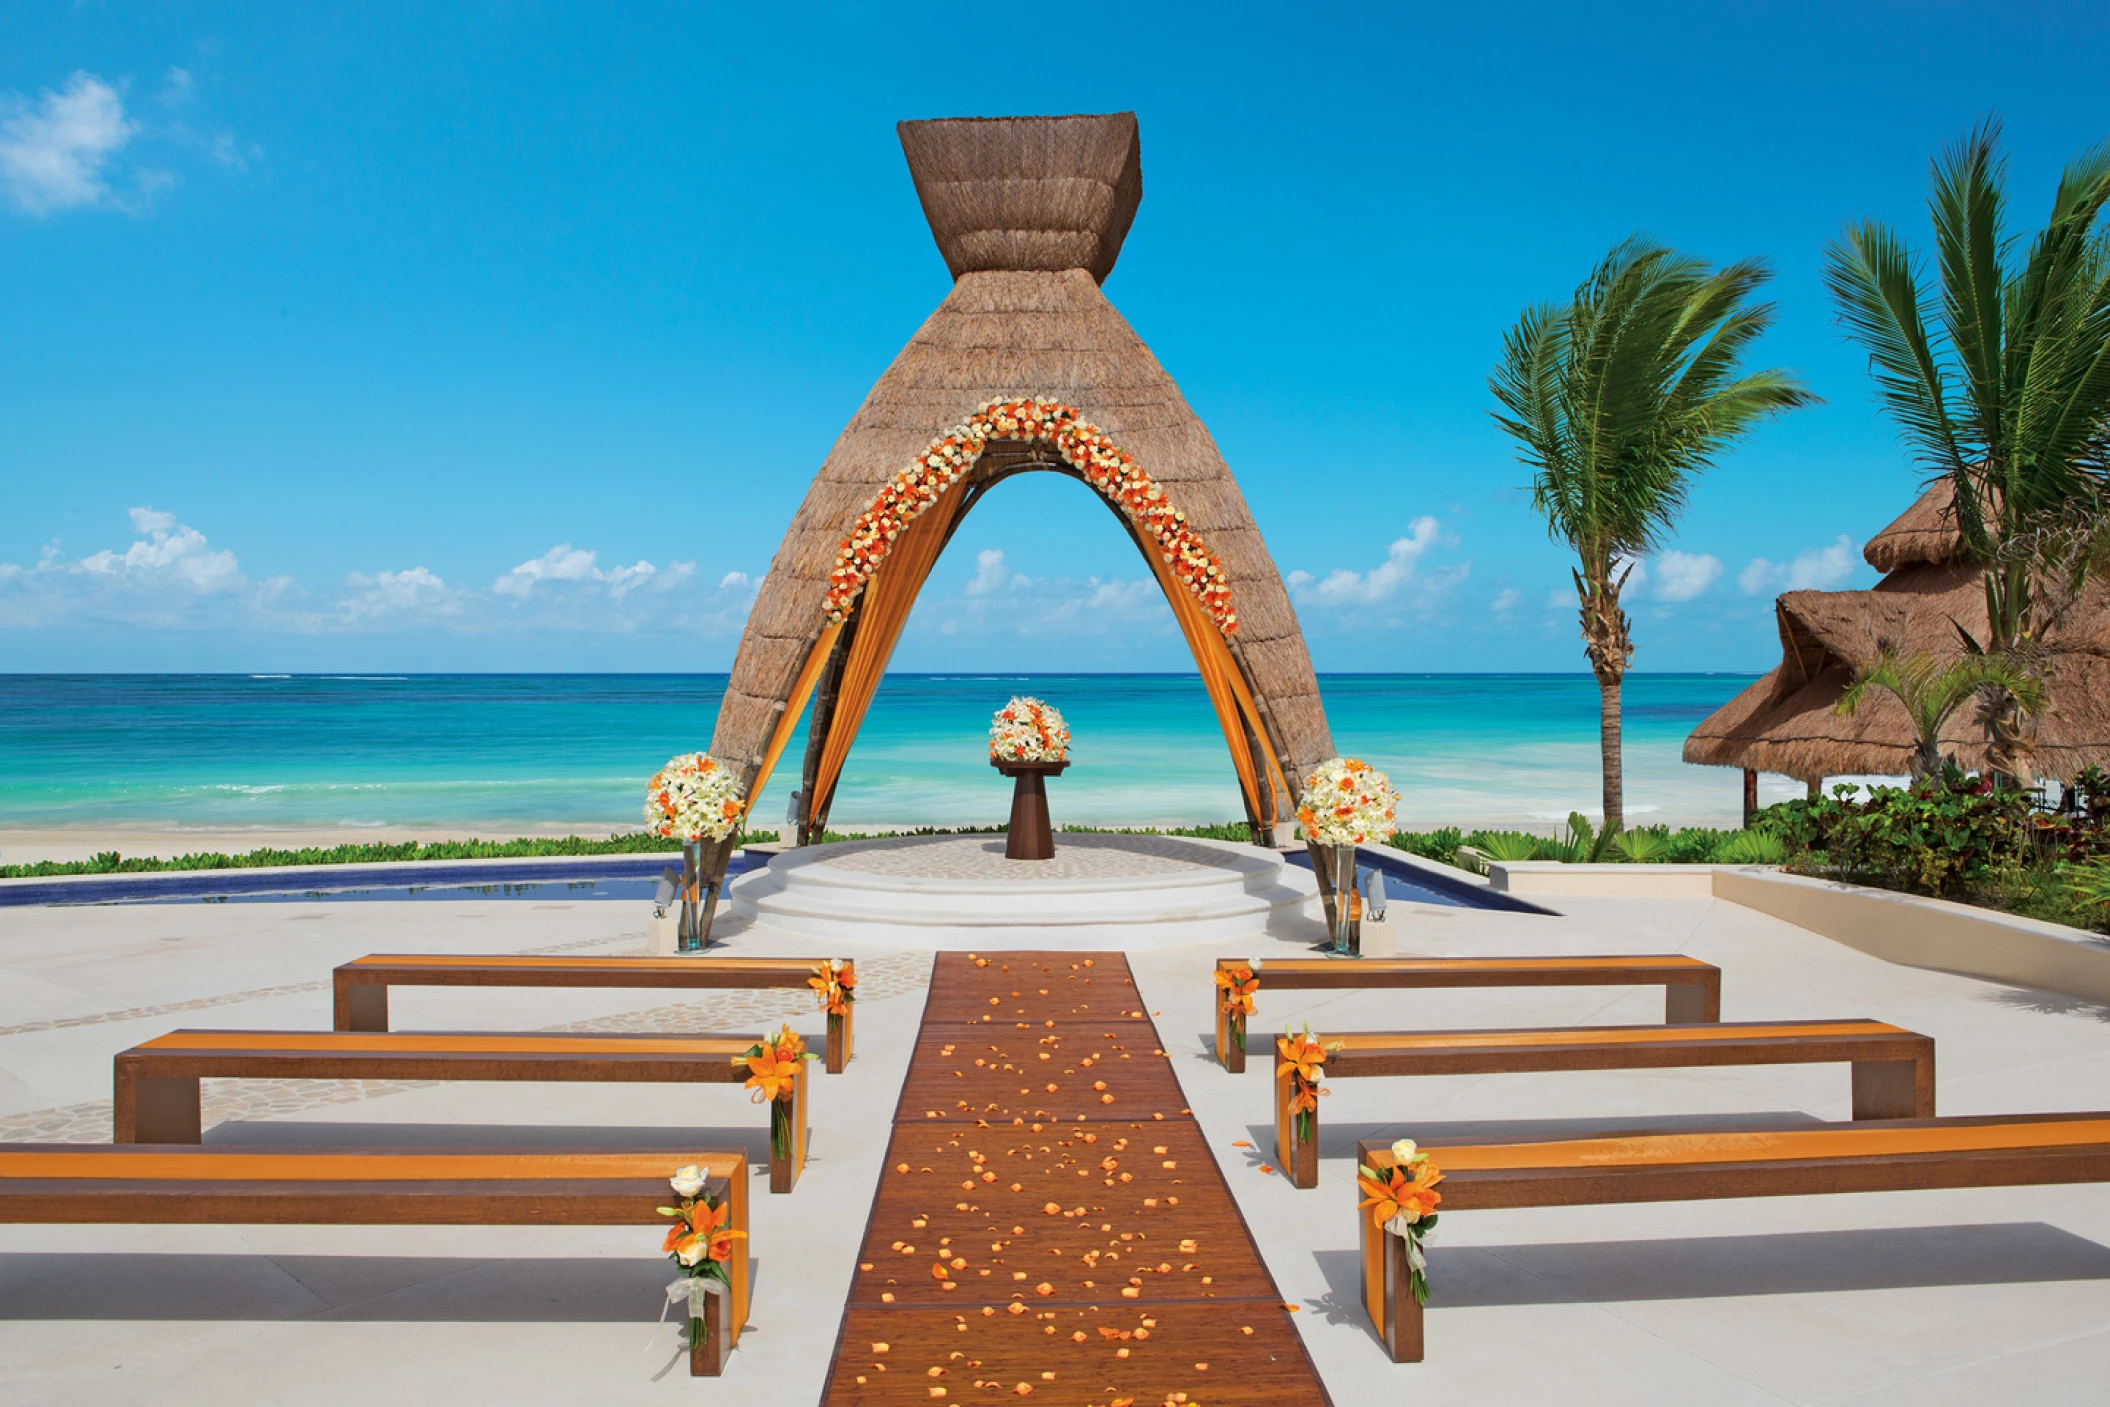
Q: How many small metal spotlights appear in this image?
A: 3